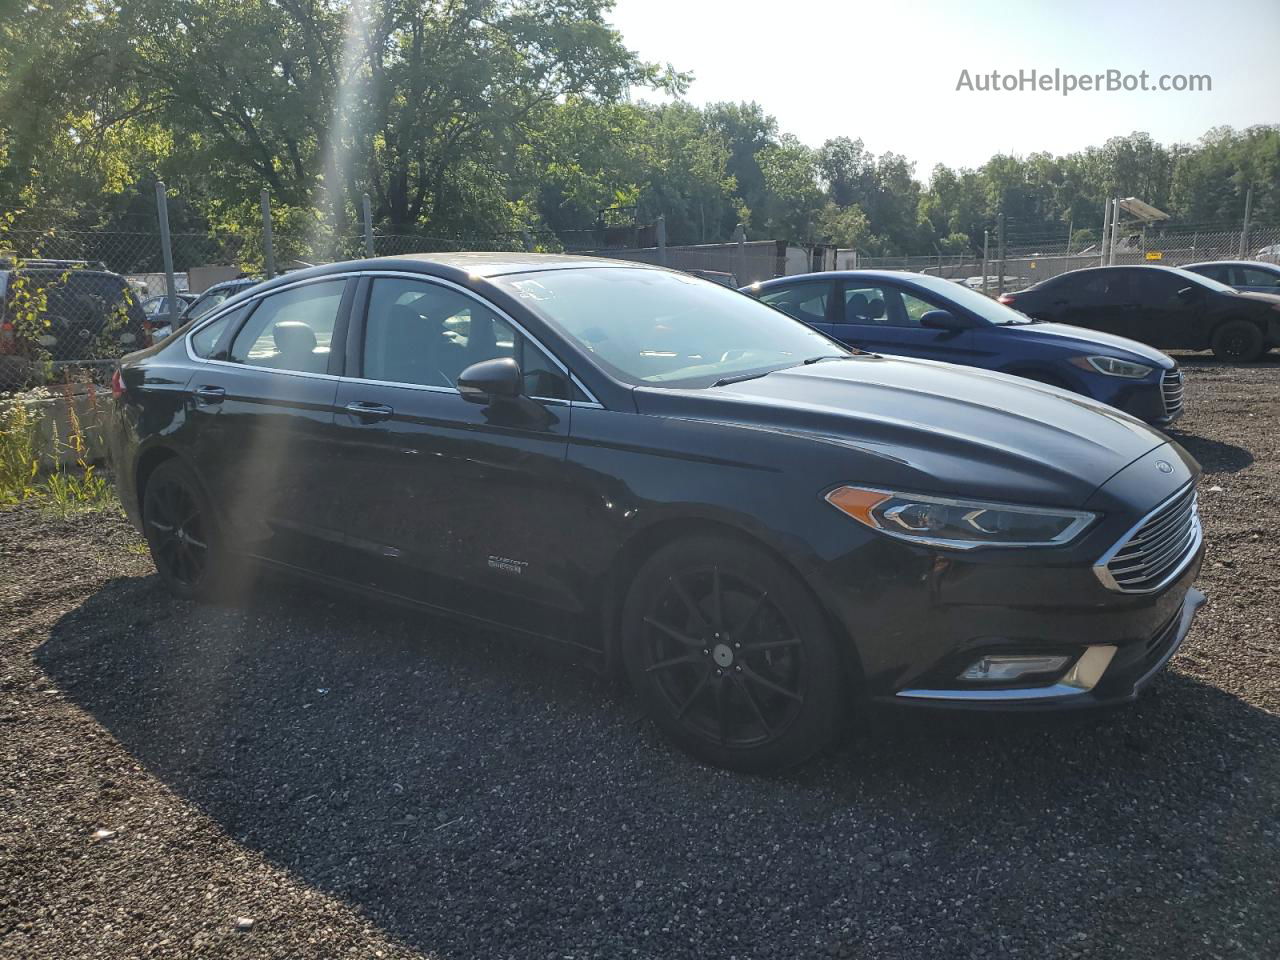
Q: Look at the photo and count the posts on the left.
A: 3